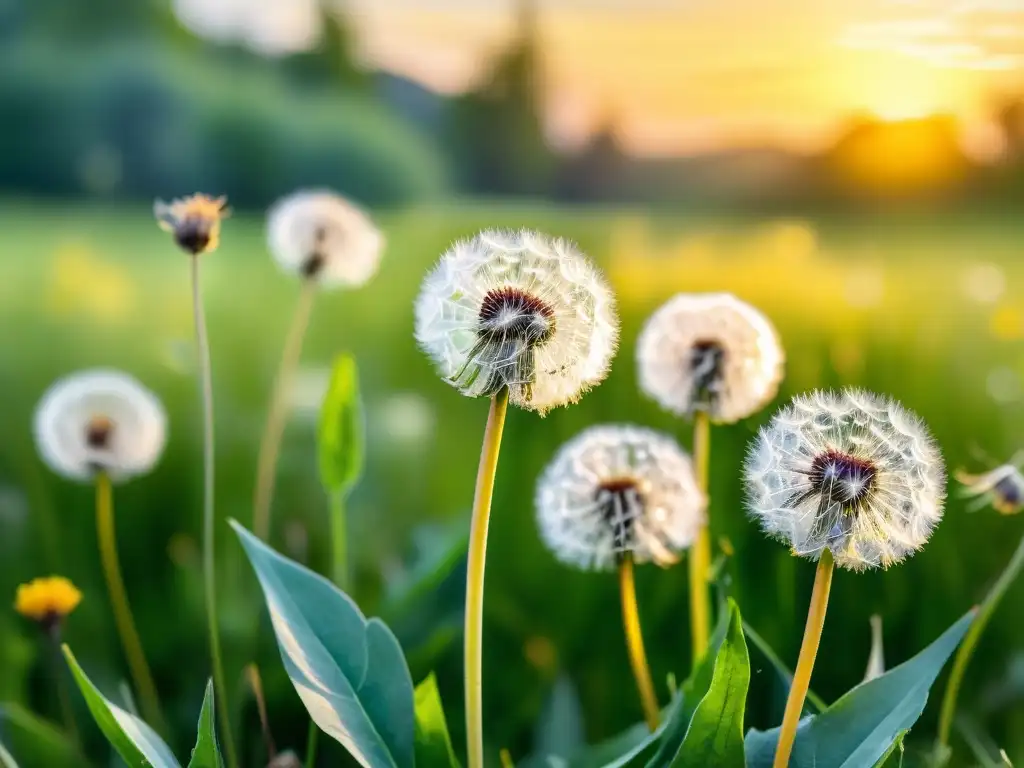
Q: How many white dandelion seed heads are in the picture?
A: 6